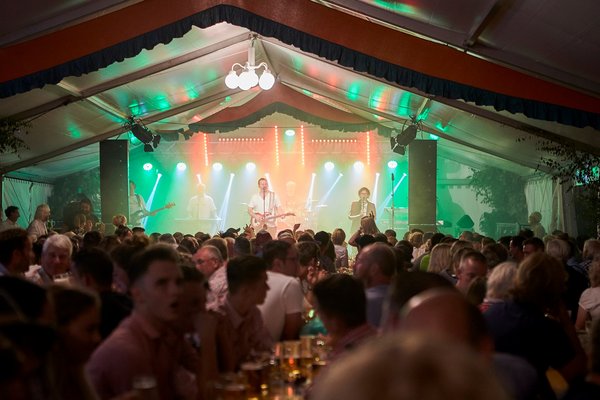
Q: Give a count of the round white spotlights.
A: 8